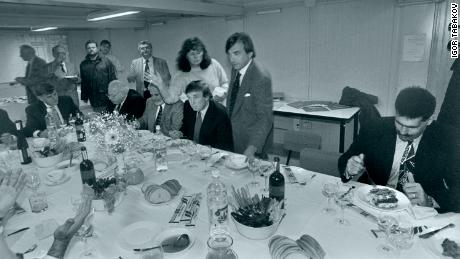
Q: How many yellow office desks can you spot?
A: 0